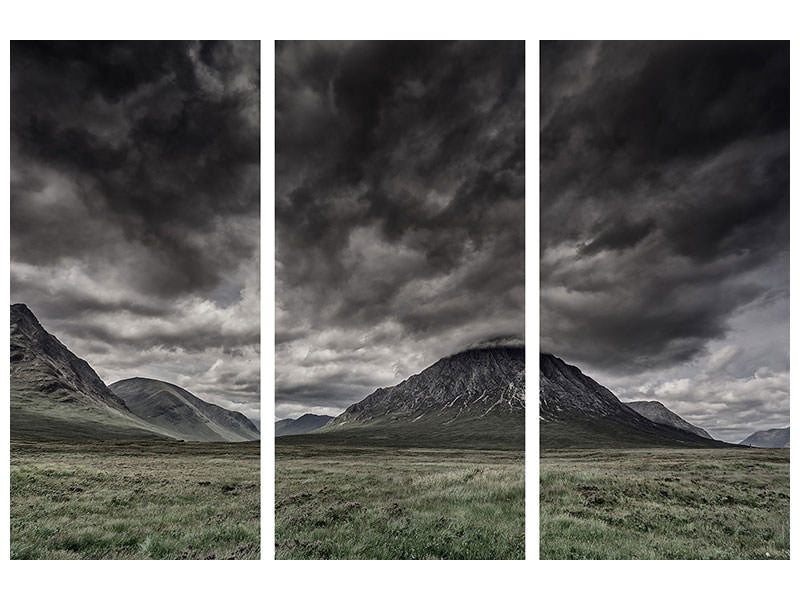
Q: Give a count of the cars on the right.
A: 0